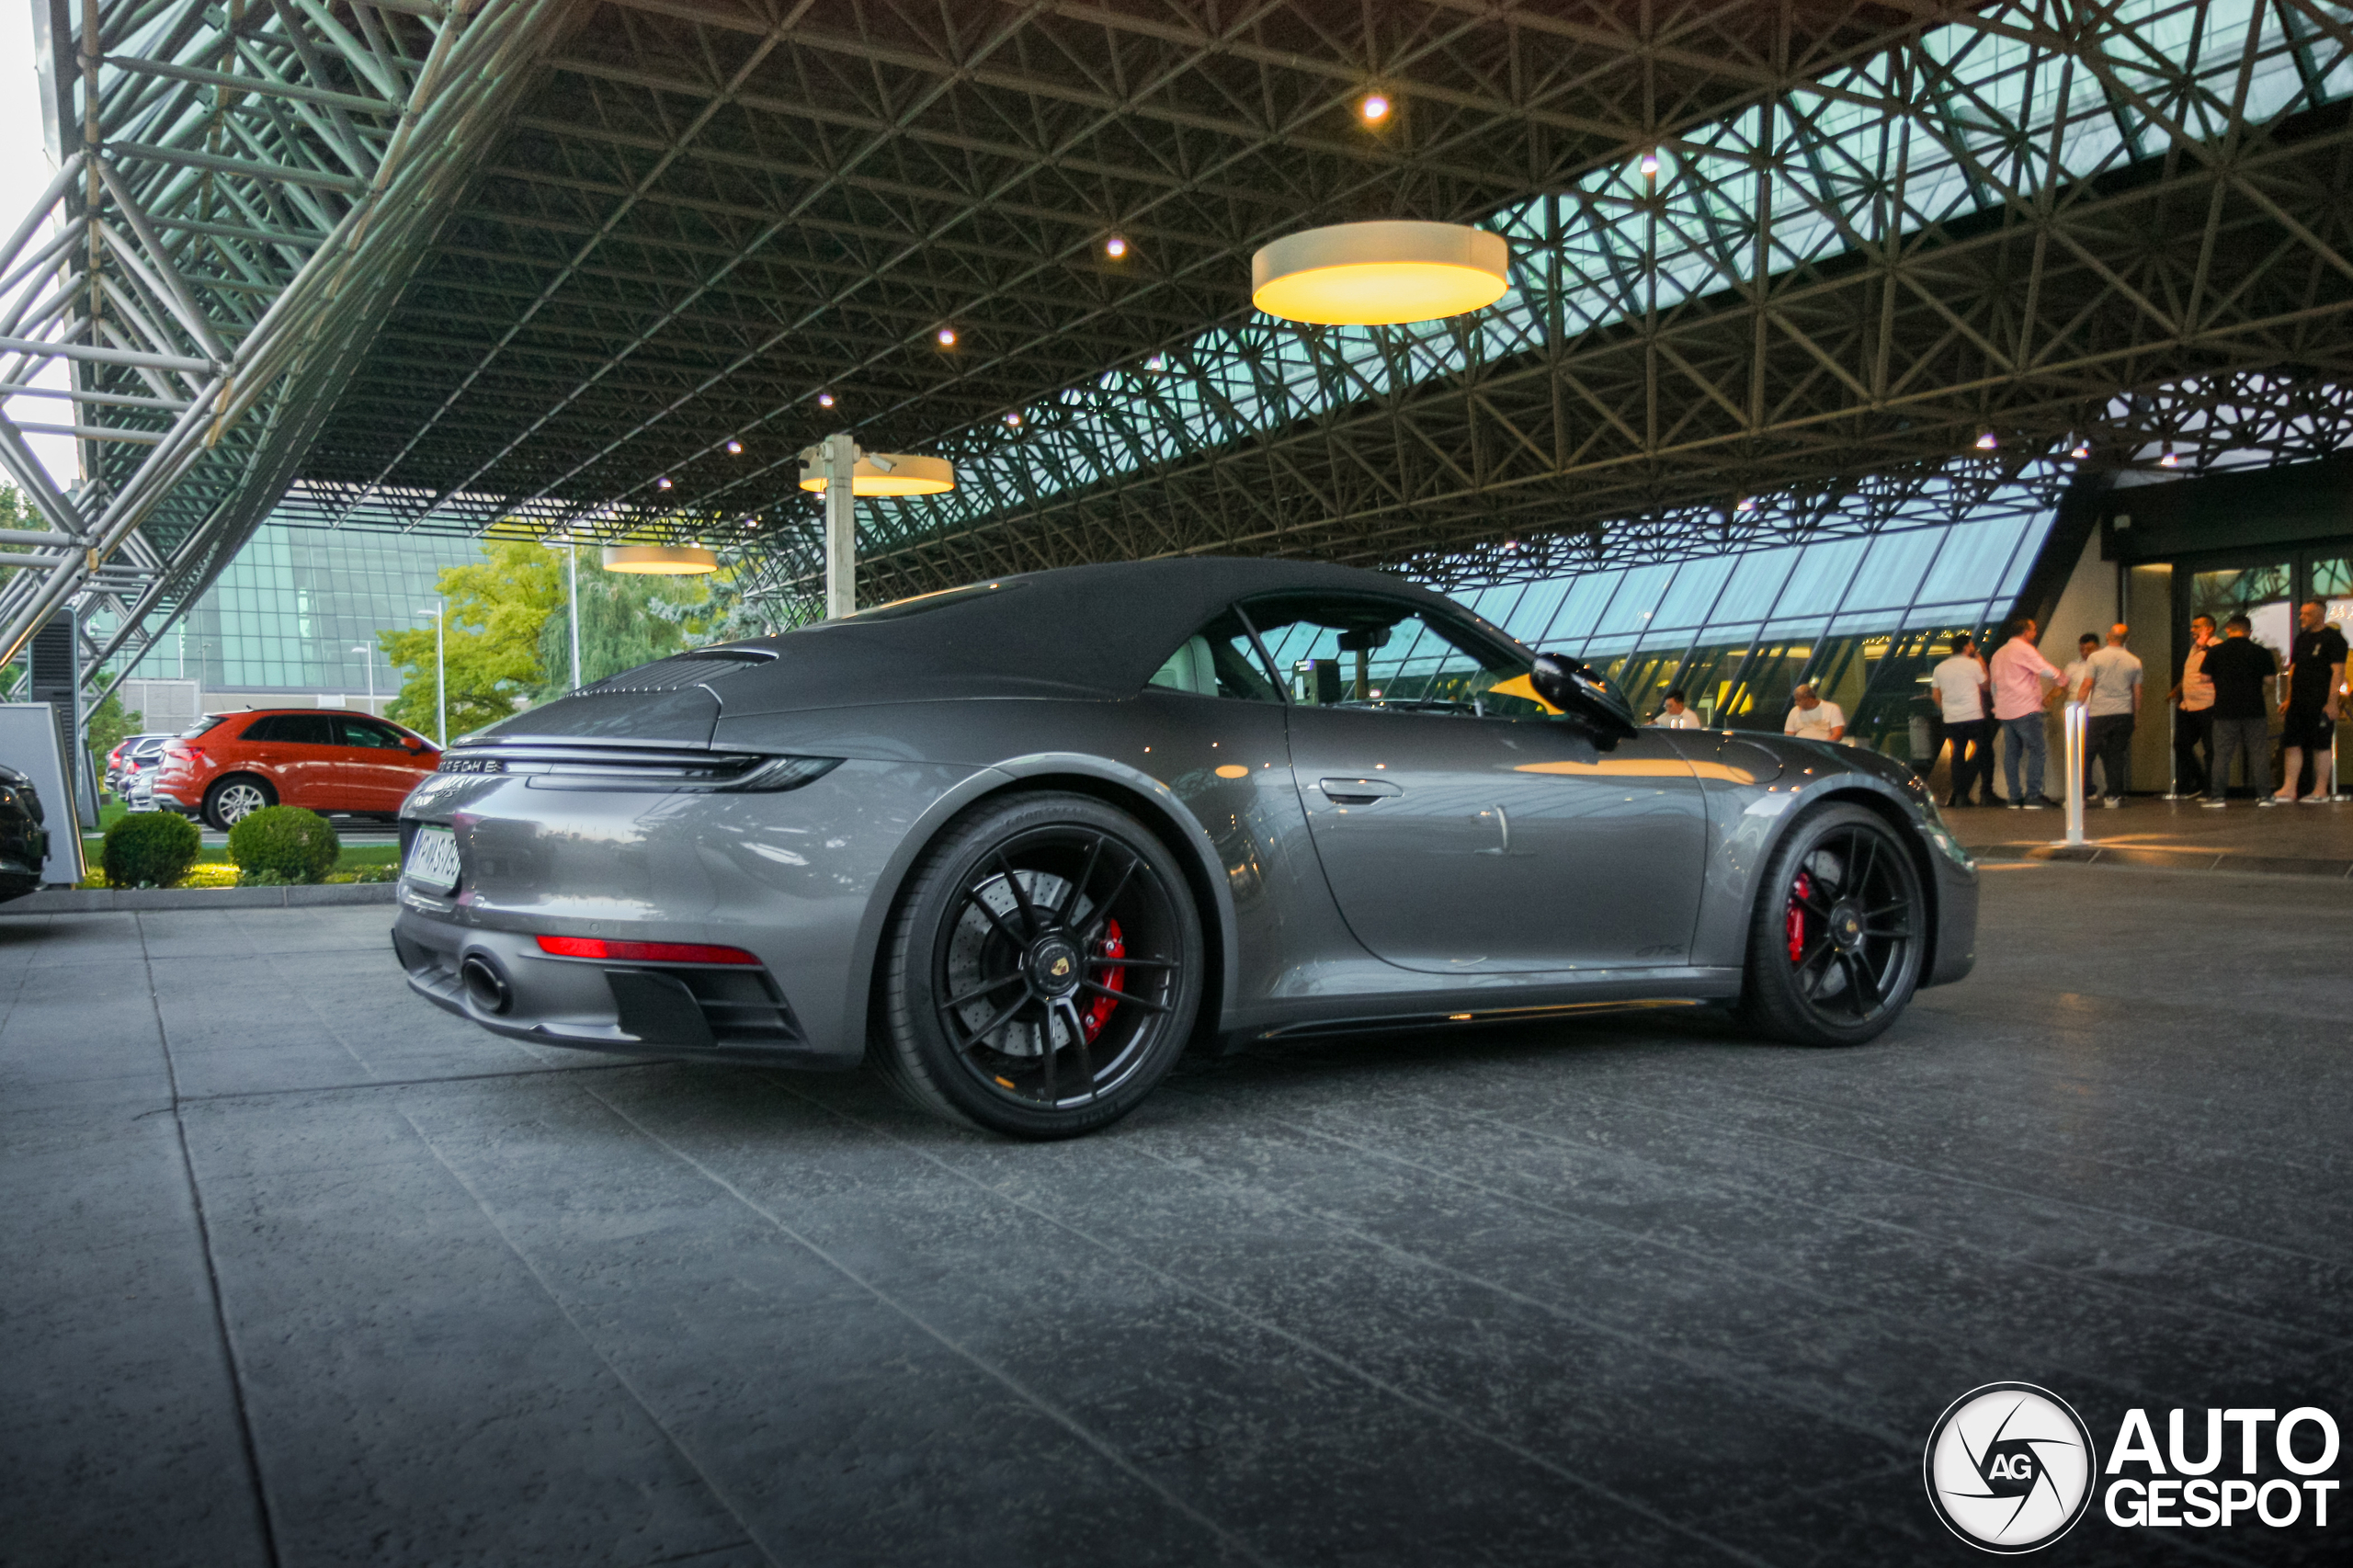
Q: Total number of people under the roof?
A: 9